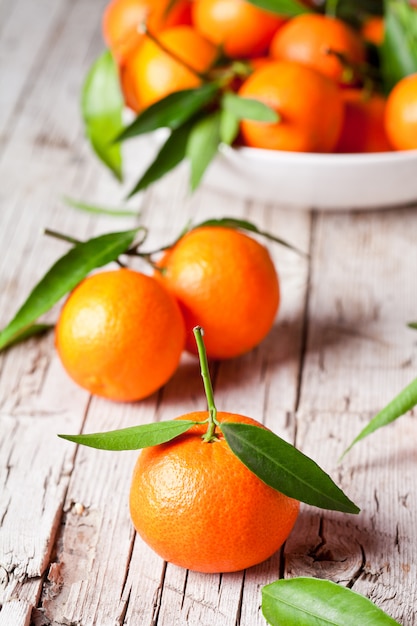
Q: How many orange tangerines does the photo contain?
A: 11